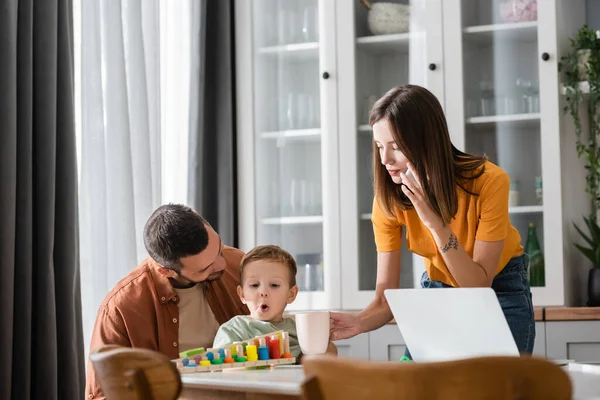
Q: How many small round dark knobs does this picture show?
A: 3